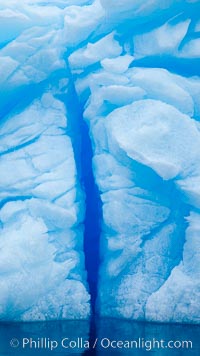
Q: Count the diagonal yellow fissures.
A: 0